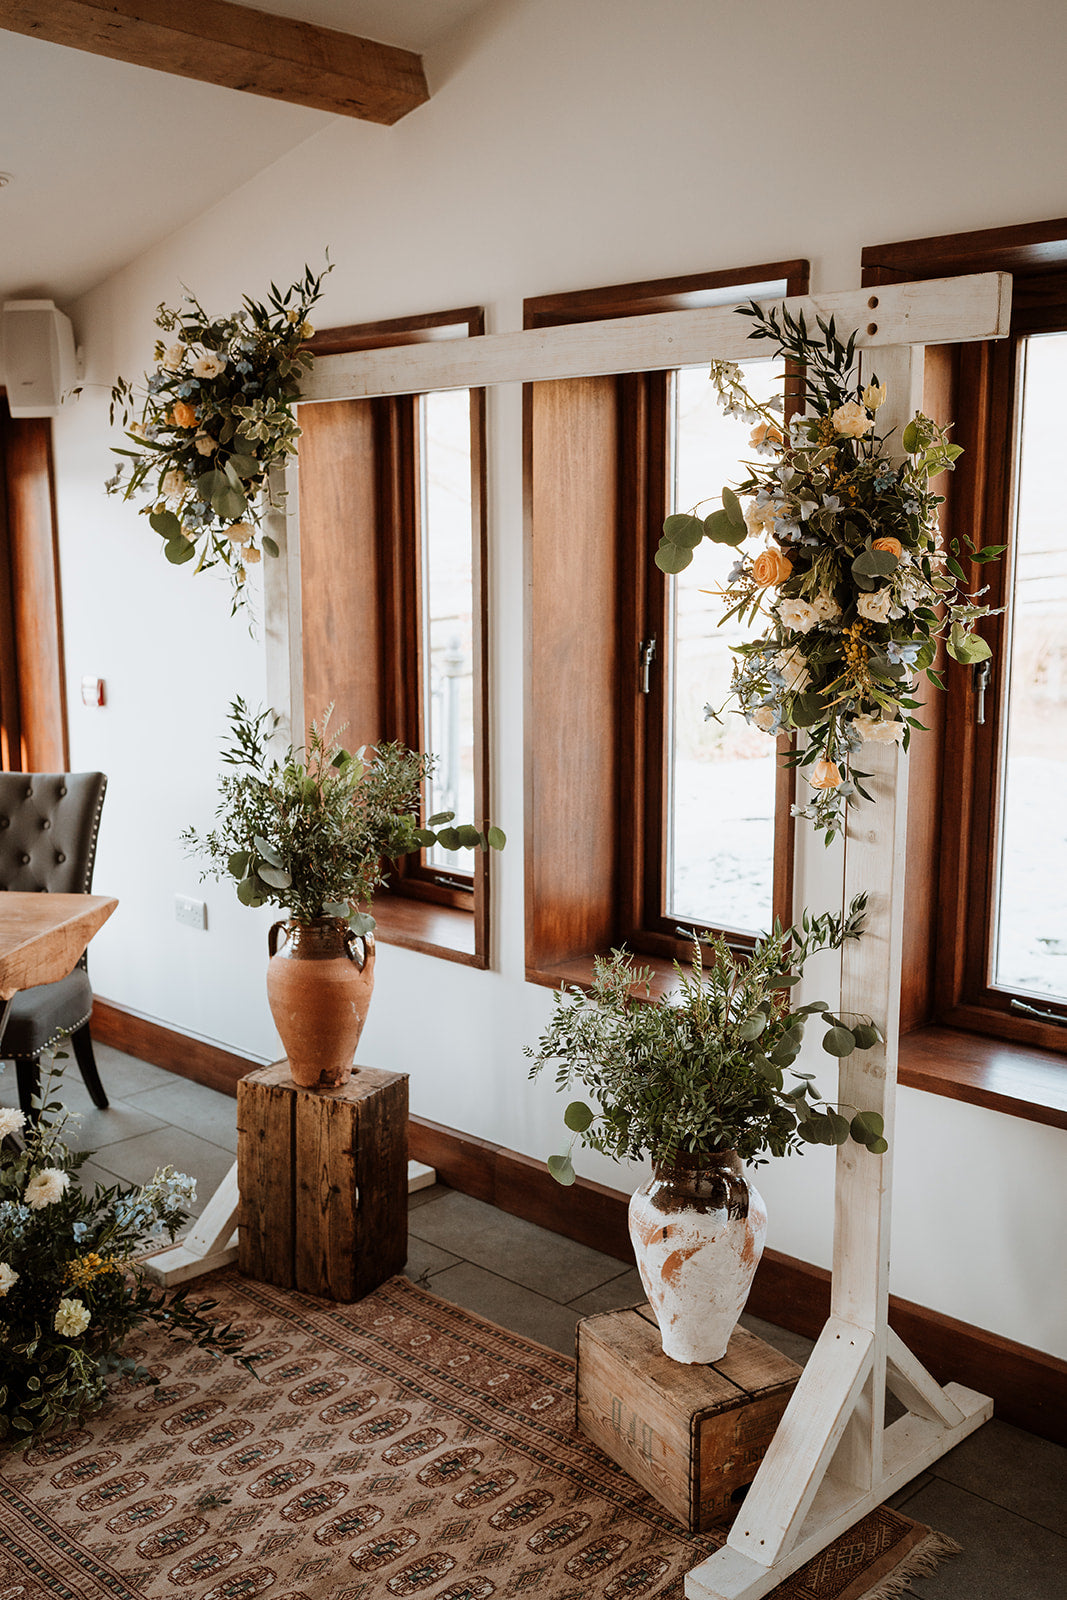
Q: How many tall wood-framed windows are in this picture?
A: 3